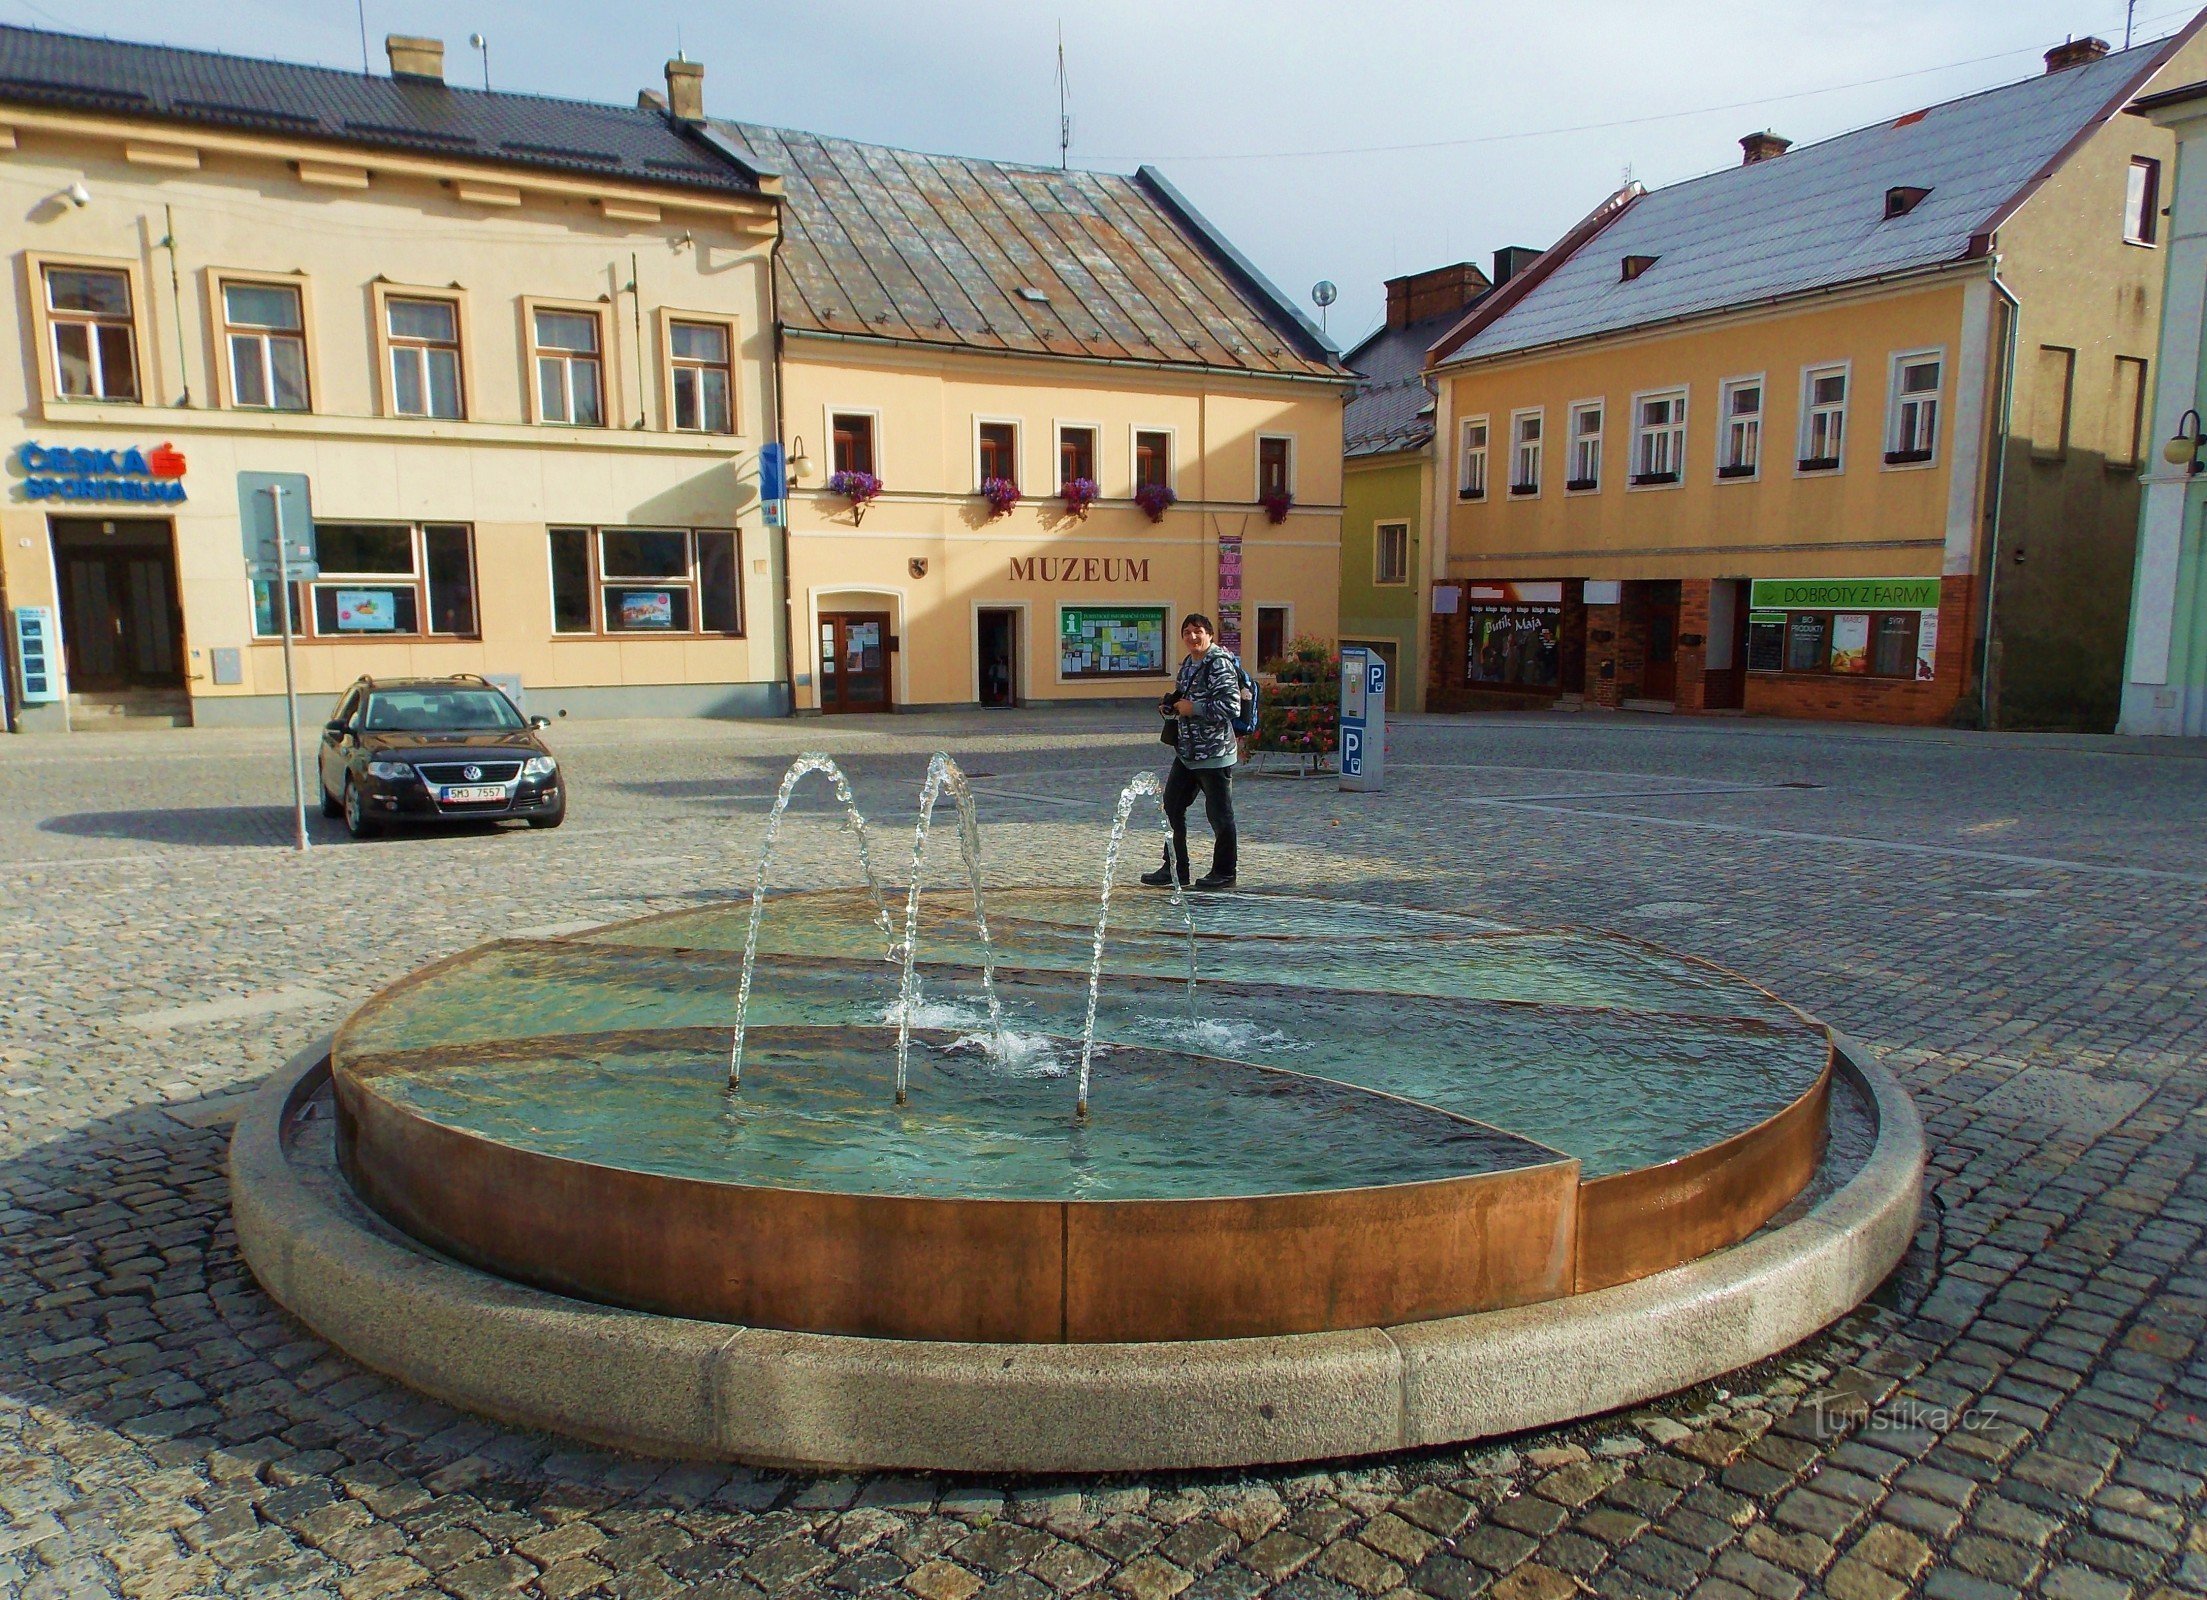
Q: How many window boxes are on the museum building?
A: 5